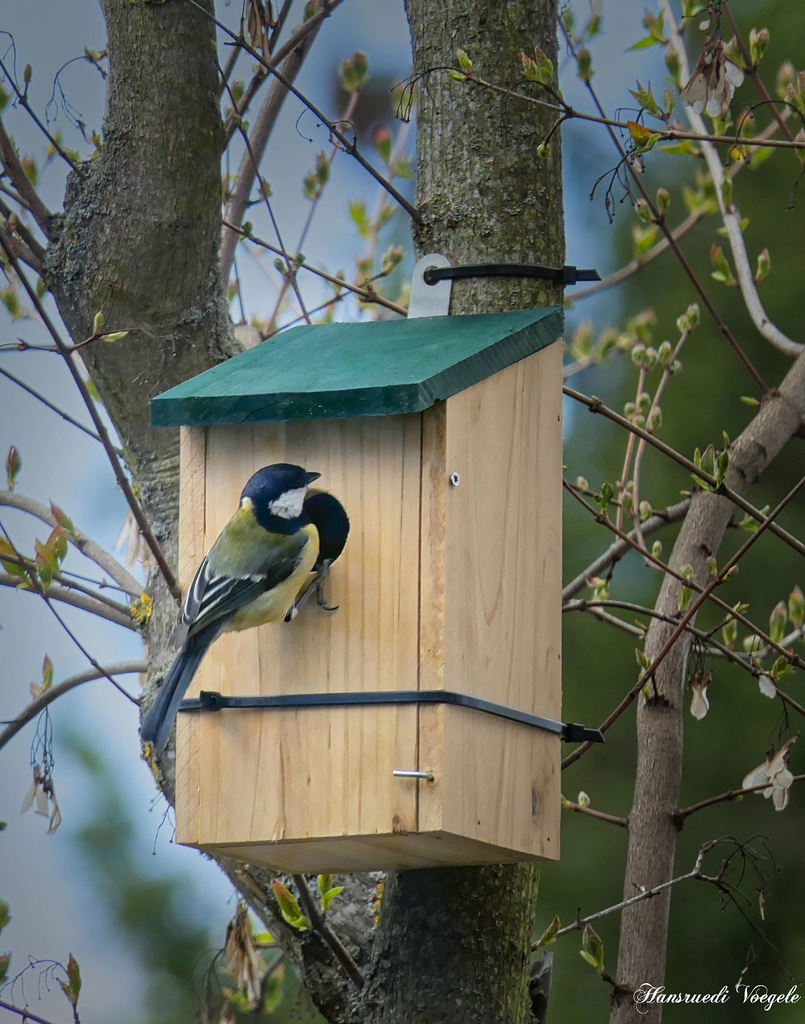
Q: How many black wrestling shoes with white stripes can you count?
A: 0